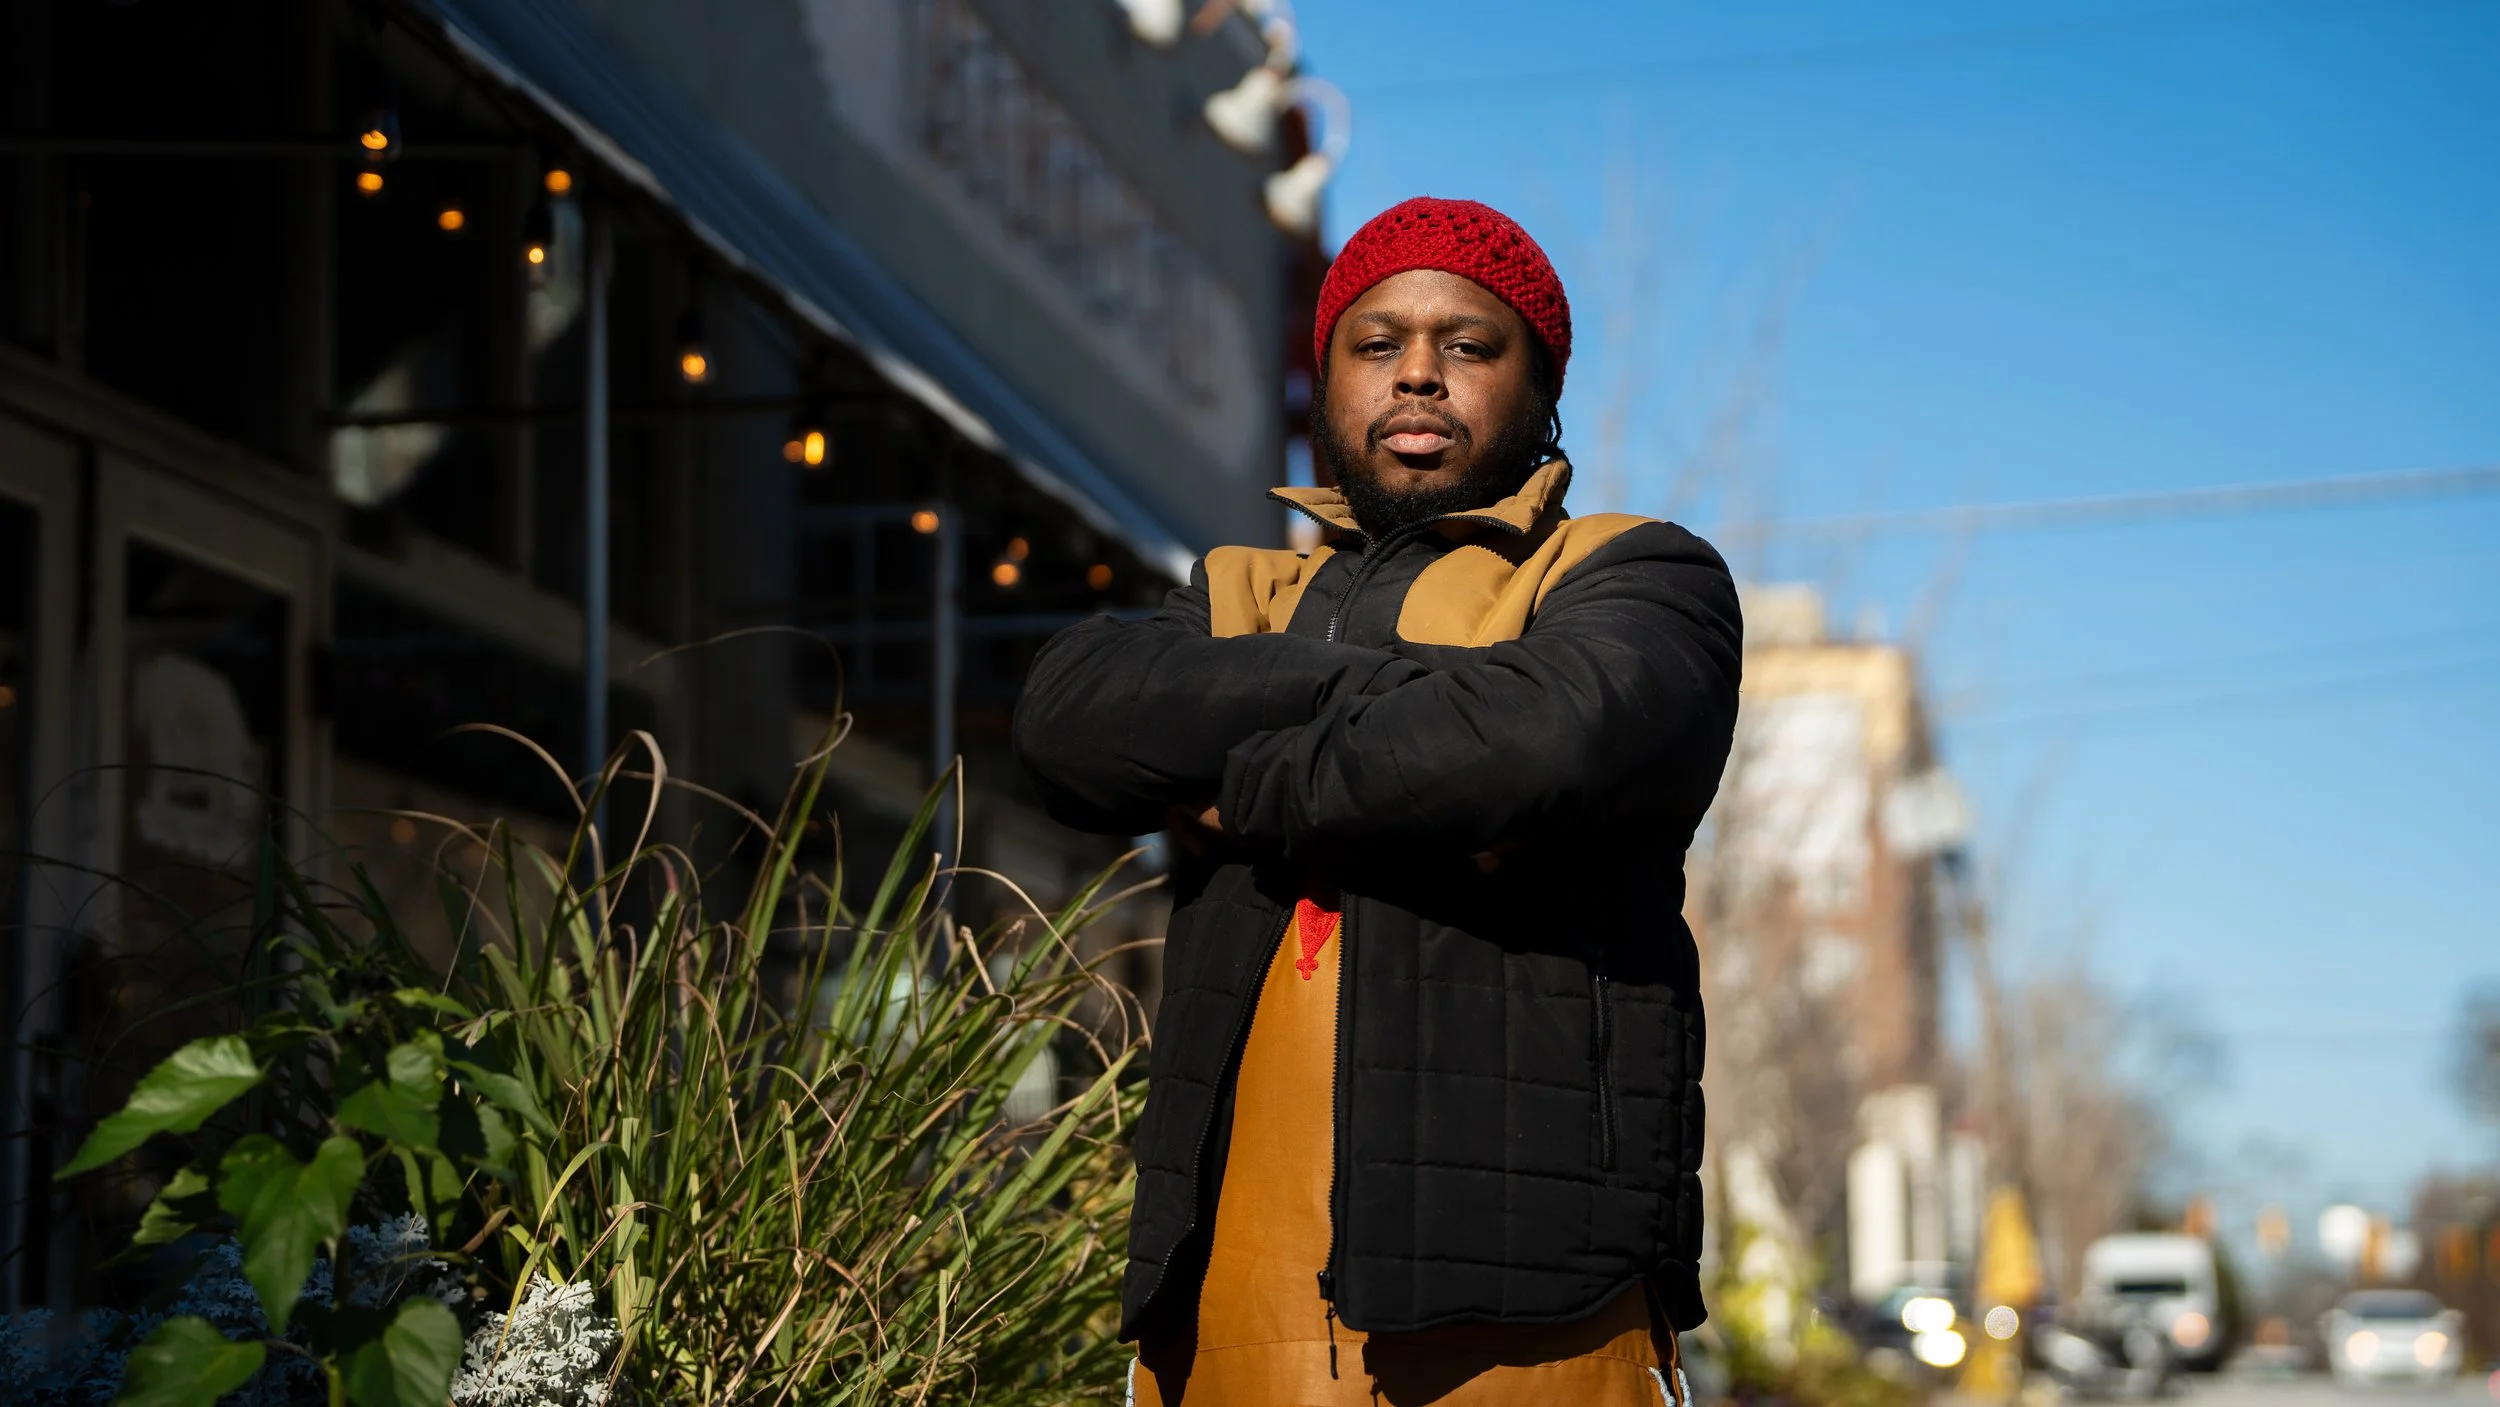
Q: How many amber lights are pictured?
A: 12